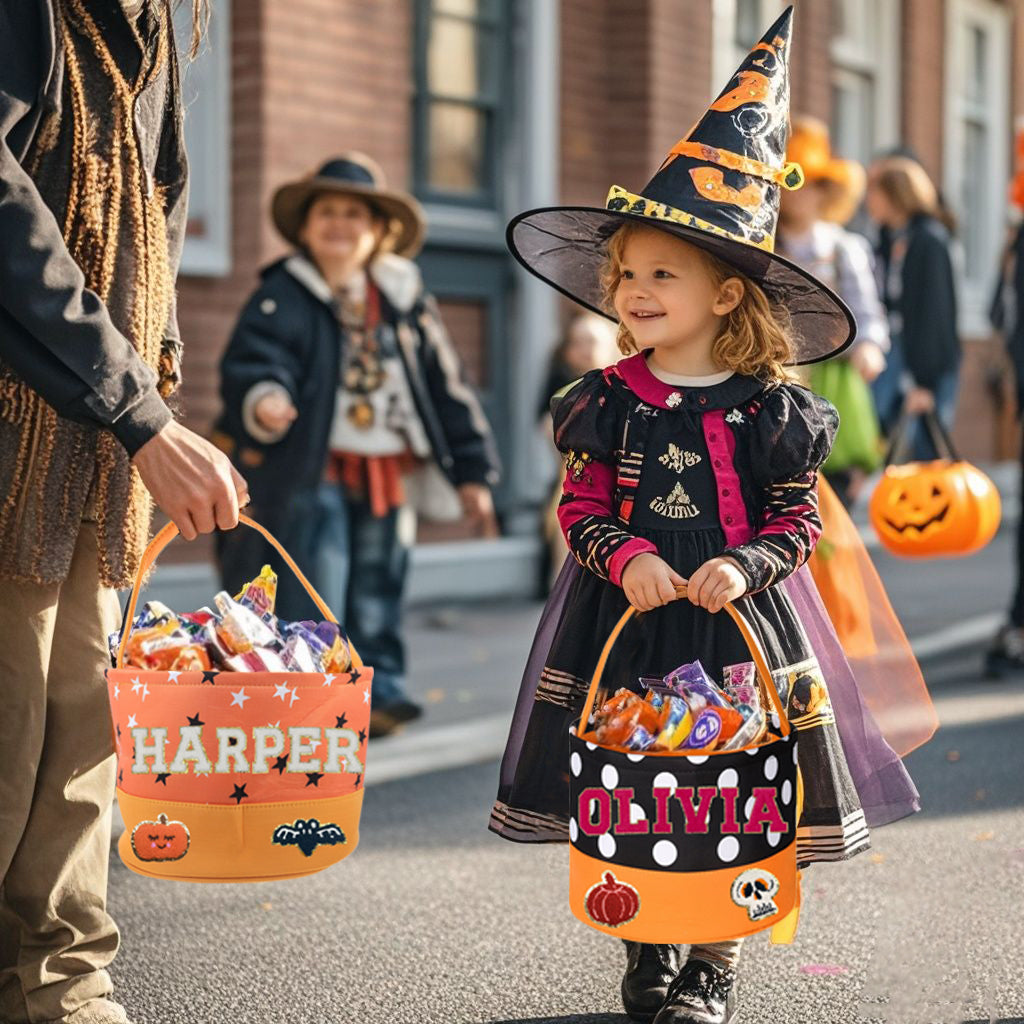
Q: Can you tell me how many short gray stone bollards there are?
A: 0